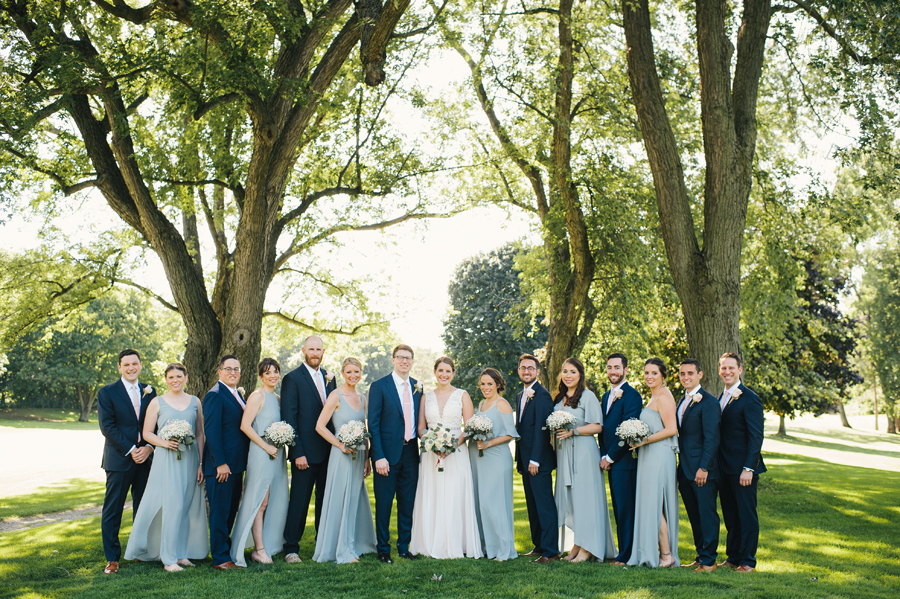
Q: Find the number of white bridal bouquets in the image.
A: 7